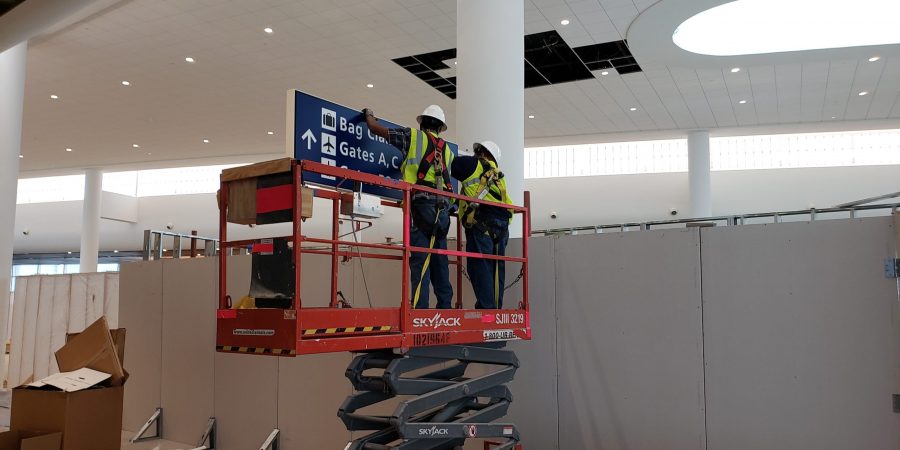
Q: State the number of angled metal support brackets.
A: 3